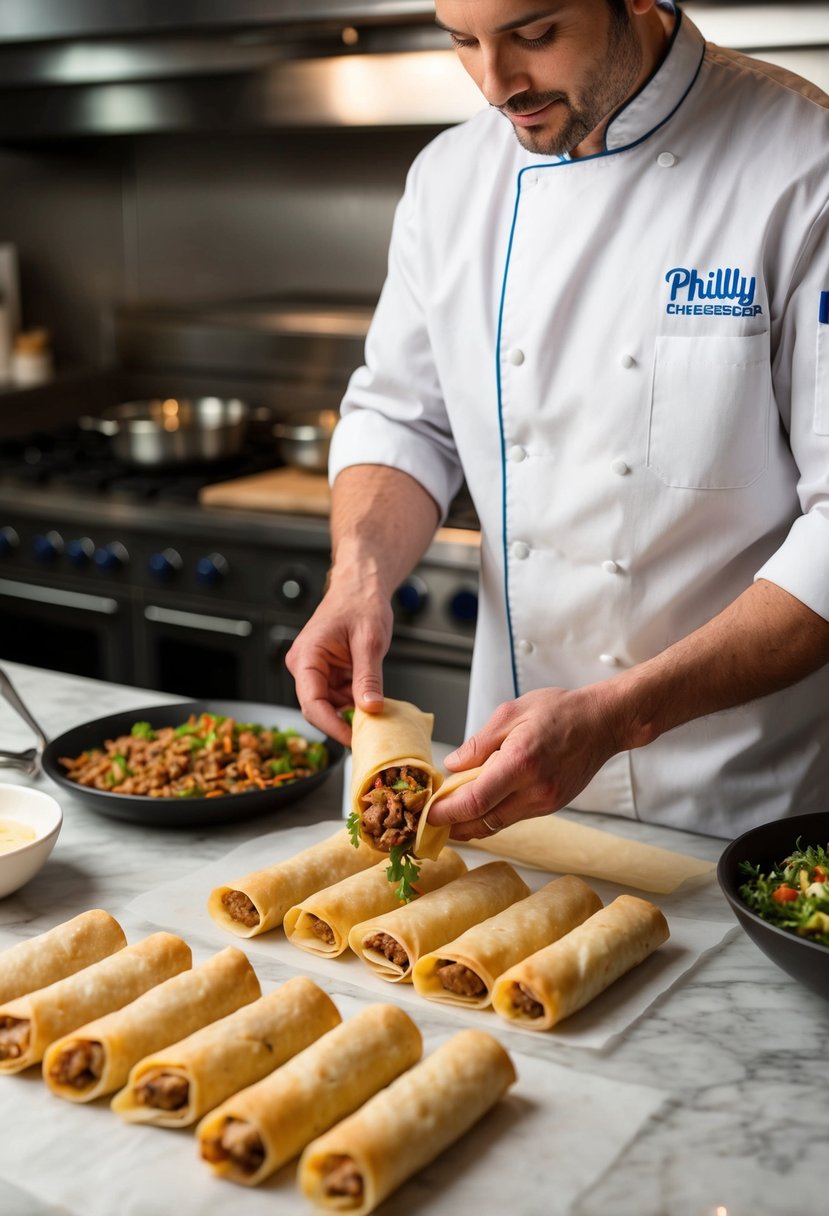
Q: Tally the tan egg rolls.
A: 12